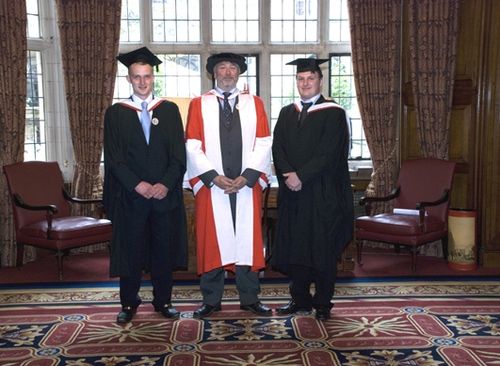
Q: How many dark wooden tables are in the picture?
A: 1